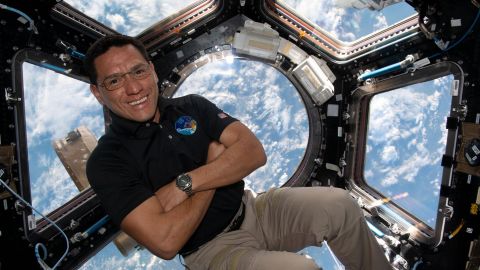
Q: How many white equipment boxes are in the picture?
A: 2